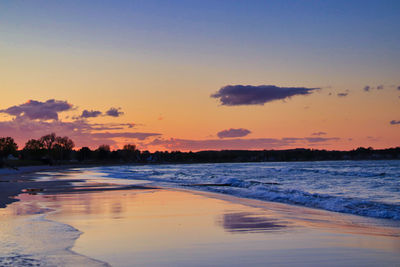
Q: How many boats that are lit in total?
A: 0